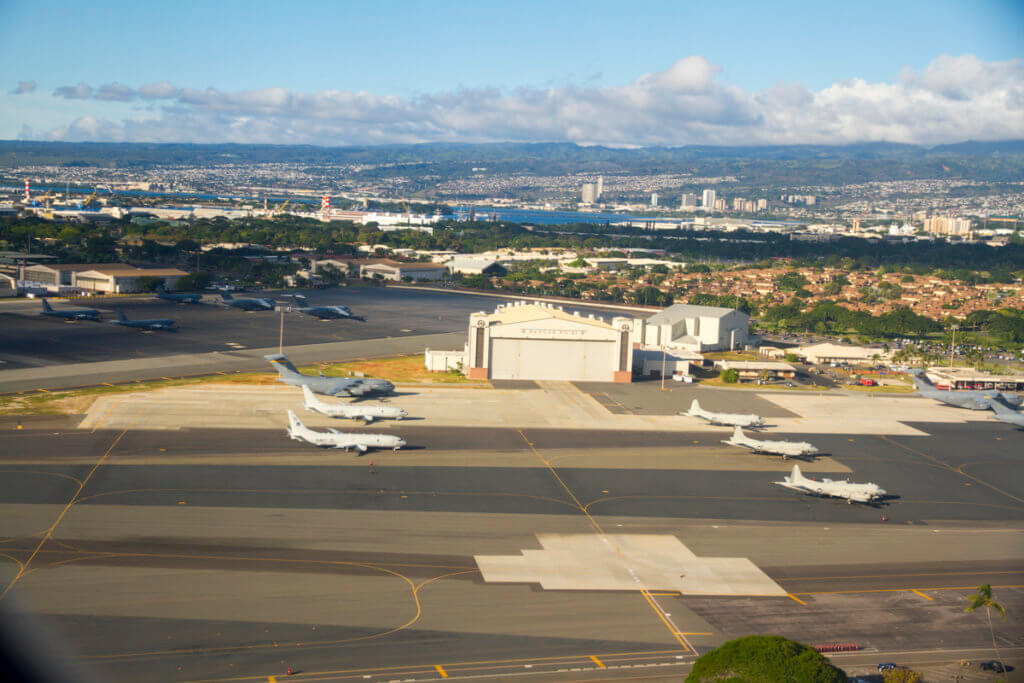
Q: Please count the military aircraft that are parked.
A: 13